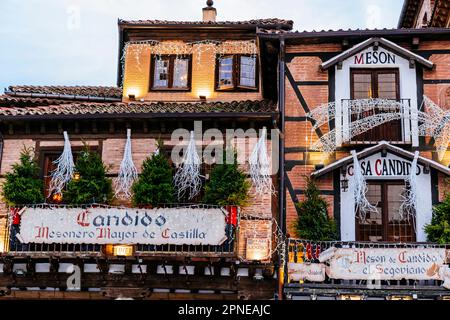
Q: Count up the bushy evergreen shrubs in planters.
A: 6